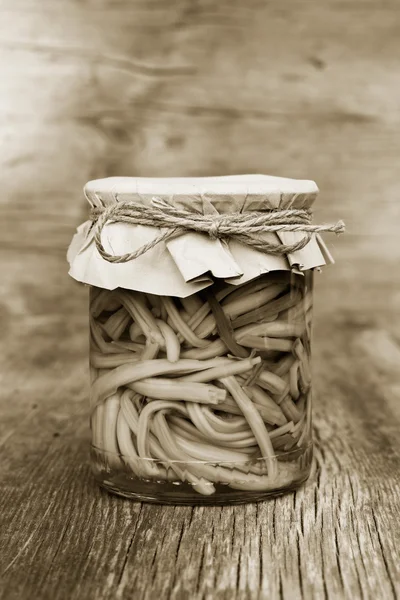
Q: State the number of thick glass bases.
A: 1